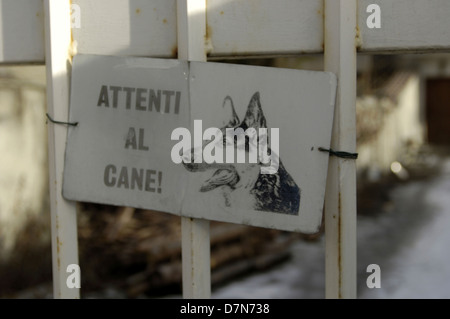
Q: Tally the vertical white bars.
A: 3